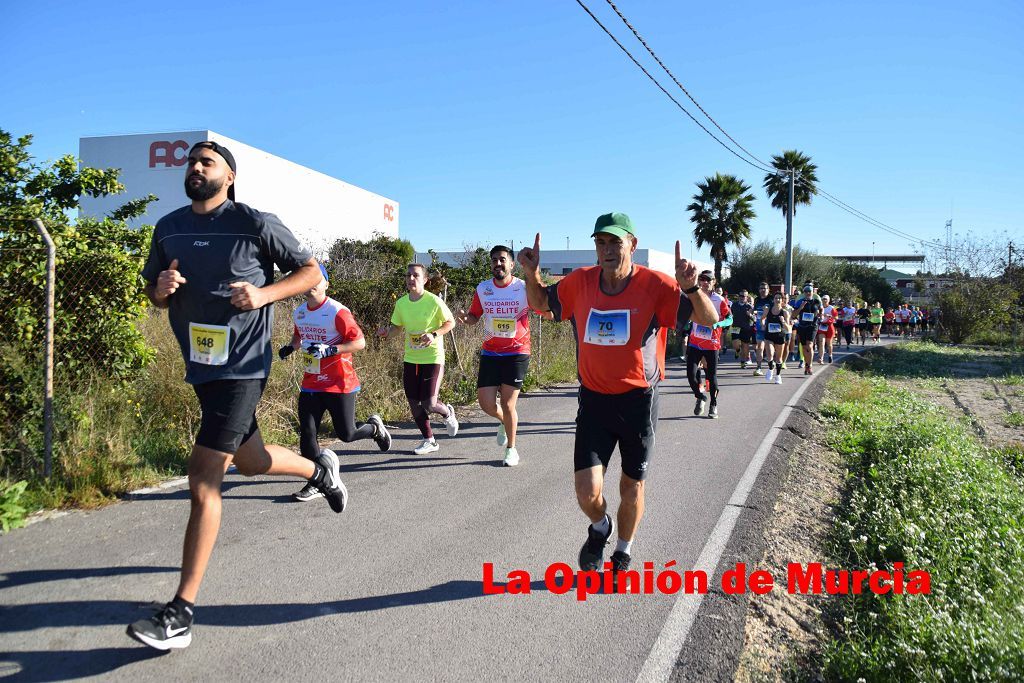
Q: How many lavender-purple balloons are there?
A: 0